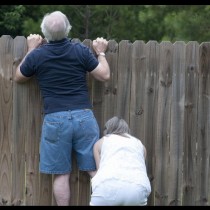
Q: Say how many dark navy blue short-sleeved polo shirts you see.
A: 1